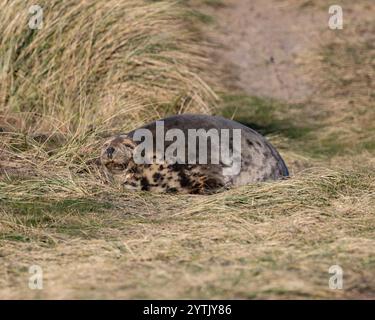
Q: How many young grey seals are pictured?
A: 1